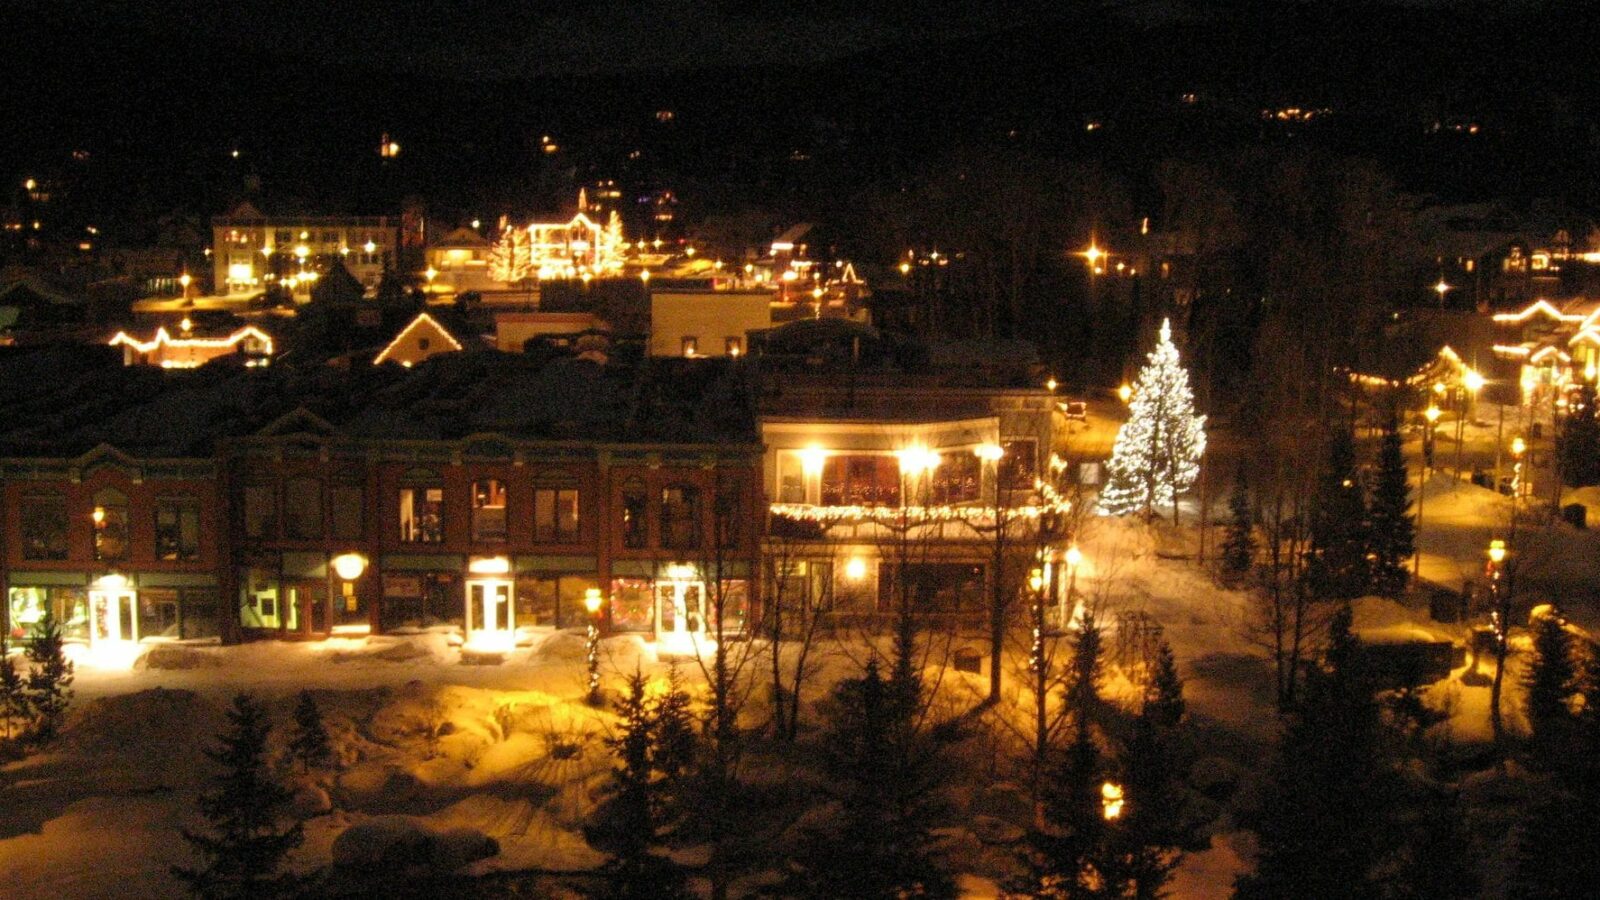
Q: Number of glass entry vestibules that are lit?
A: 3